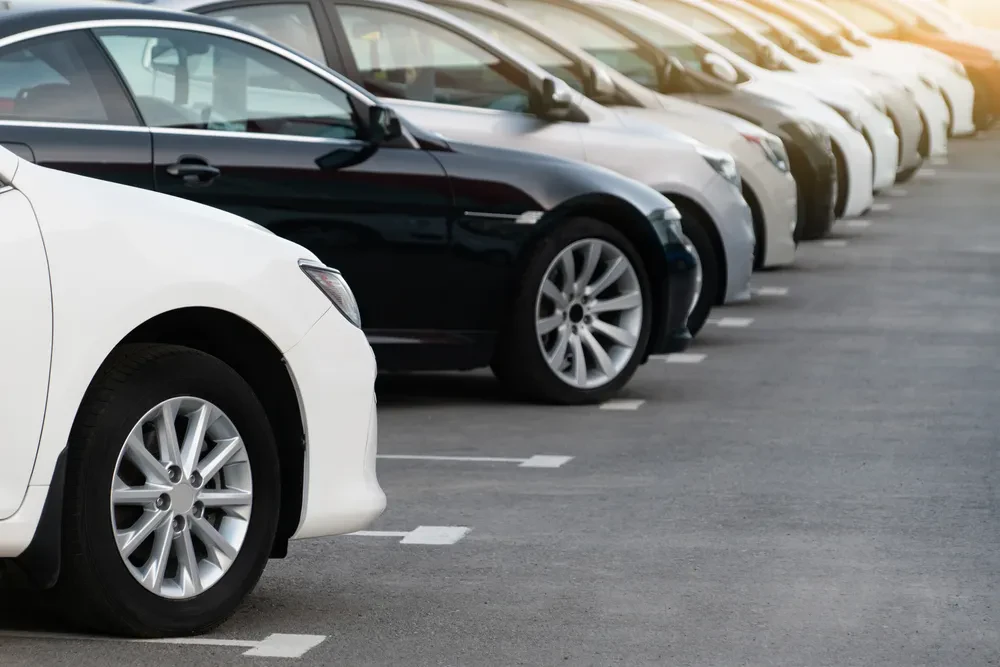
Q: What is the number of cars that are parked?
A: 12